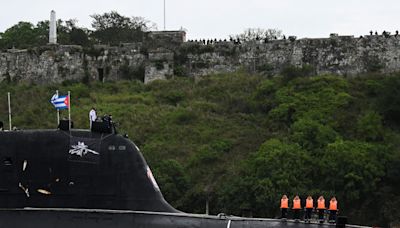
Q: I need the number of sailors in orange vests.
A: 5